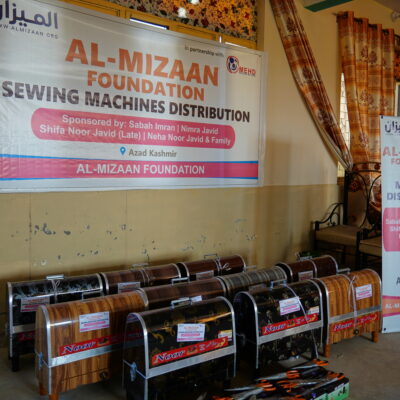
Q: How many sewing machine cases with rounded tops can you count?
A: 10